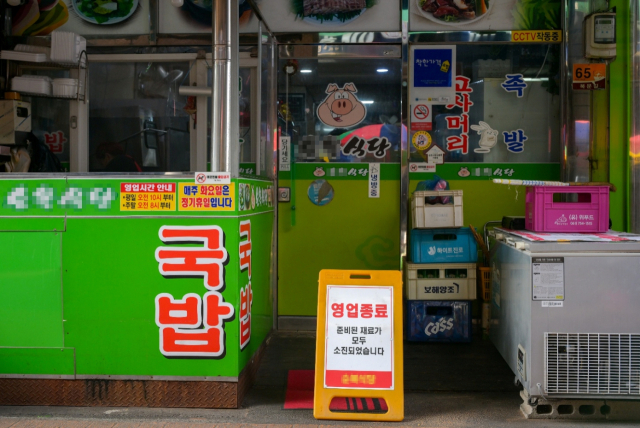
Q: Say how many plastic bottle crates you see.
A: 5